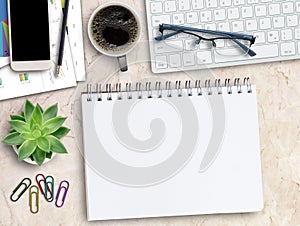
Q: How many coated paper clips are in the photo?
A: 5